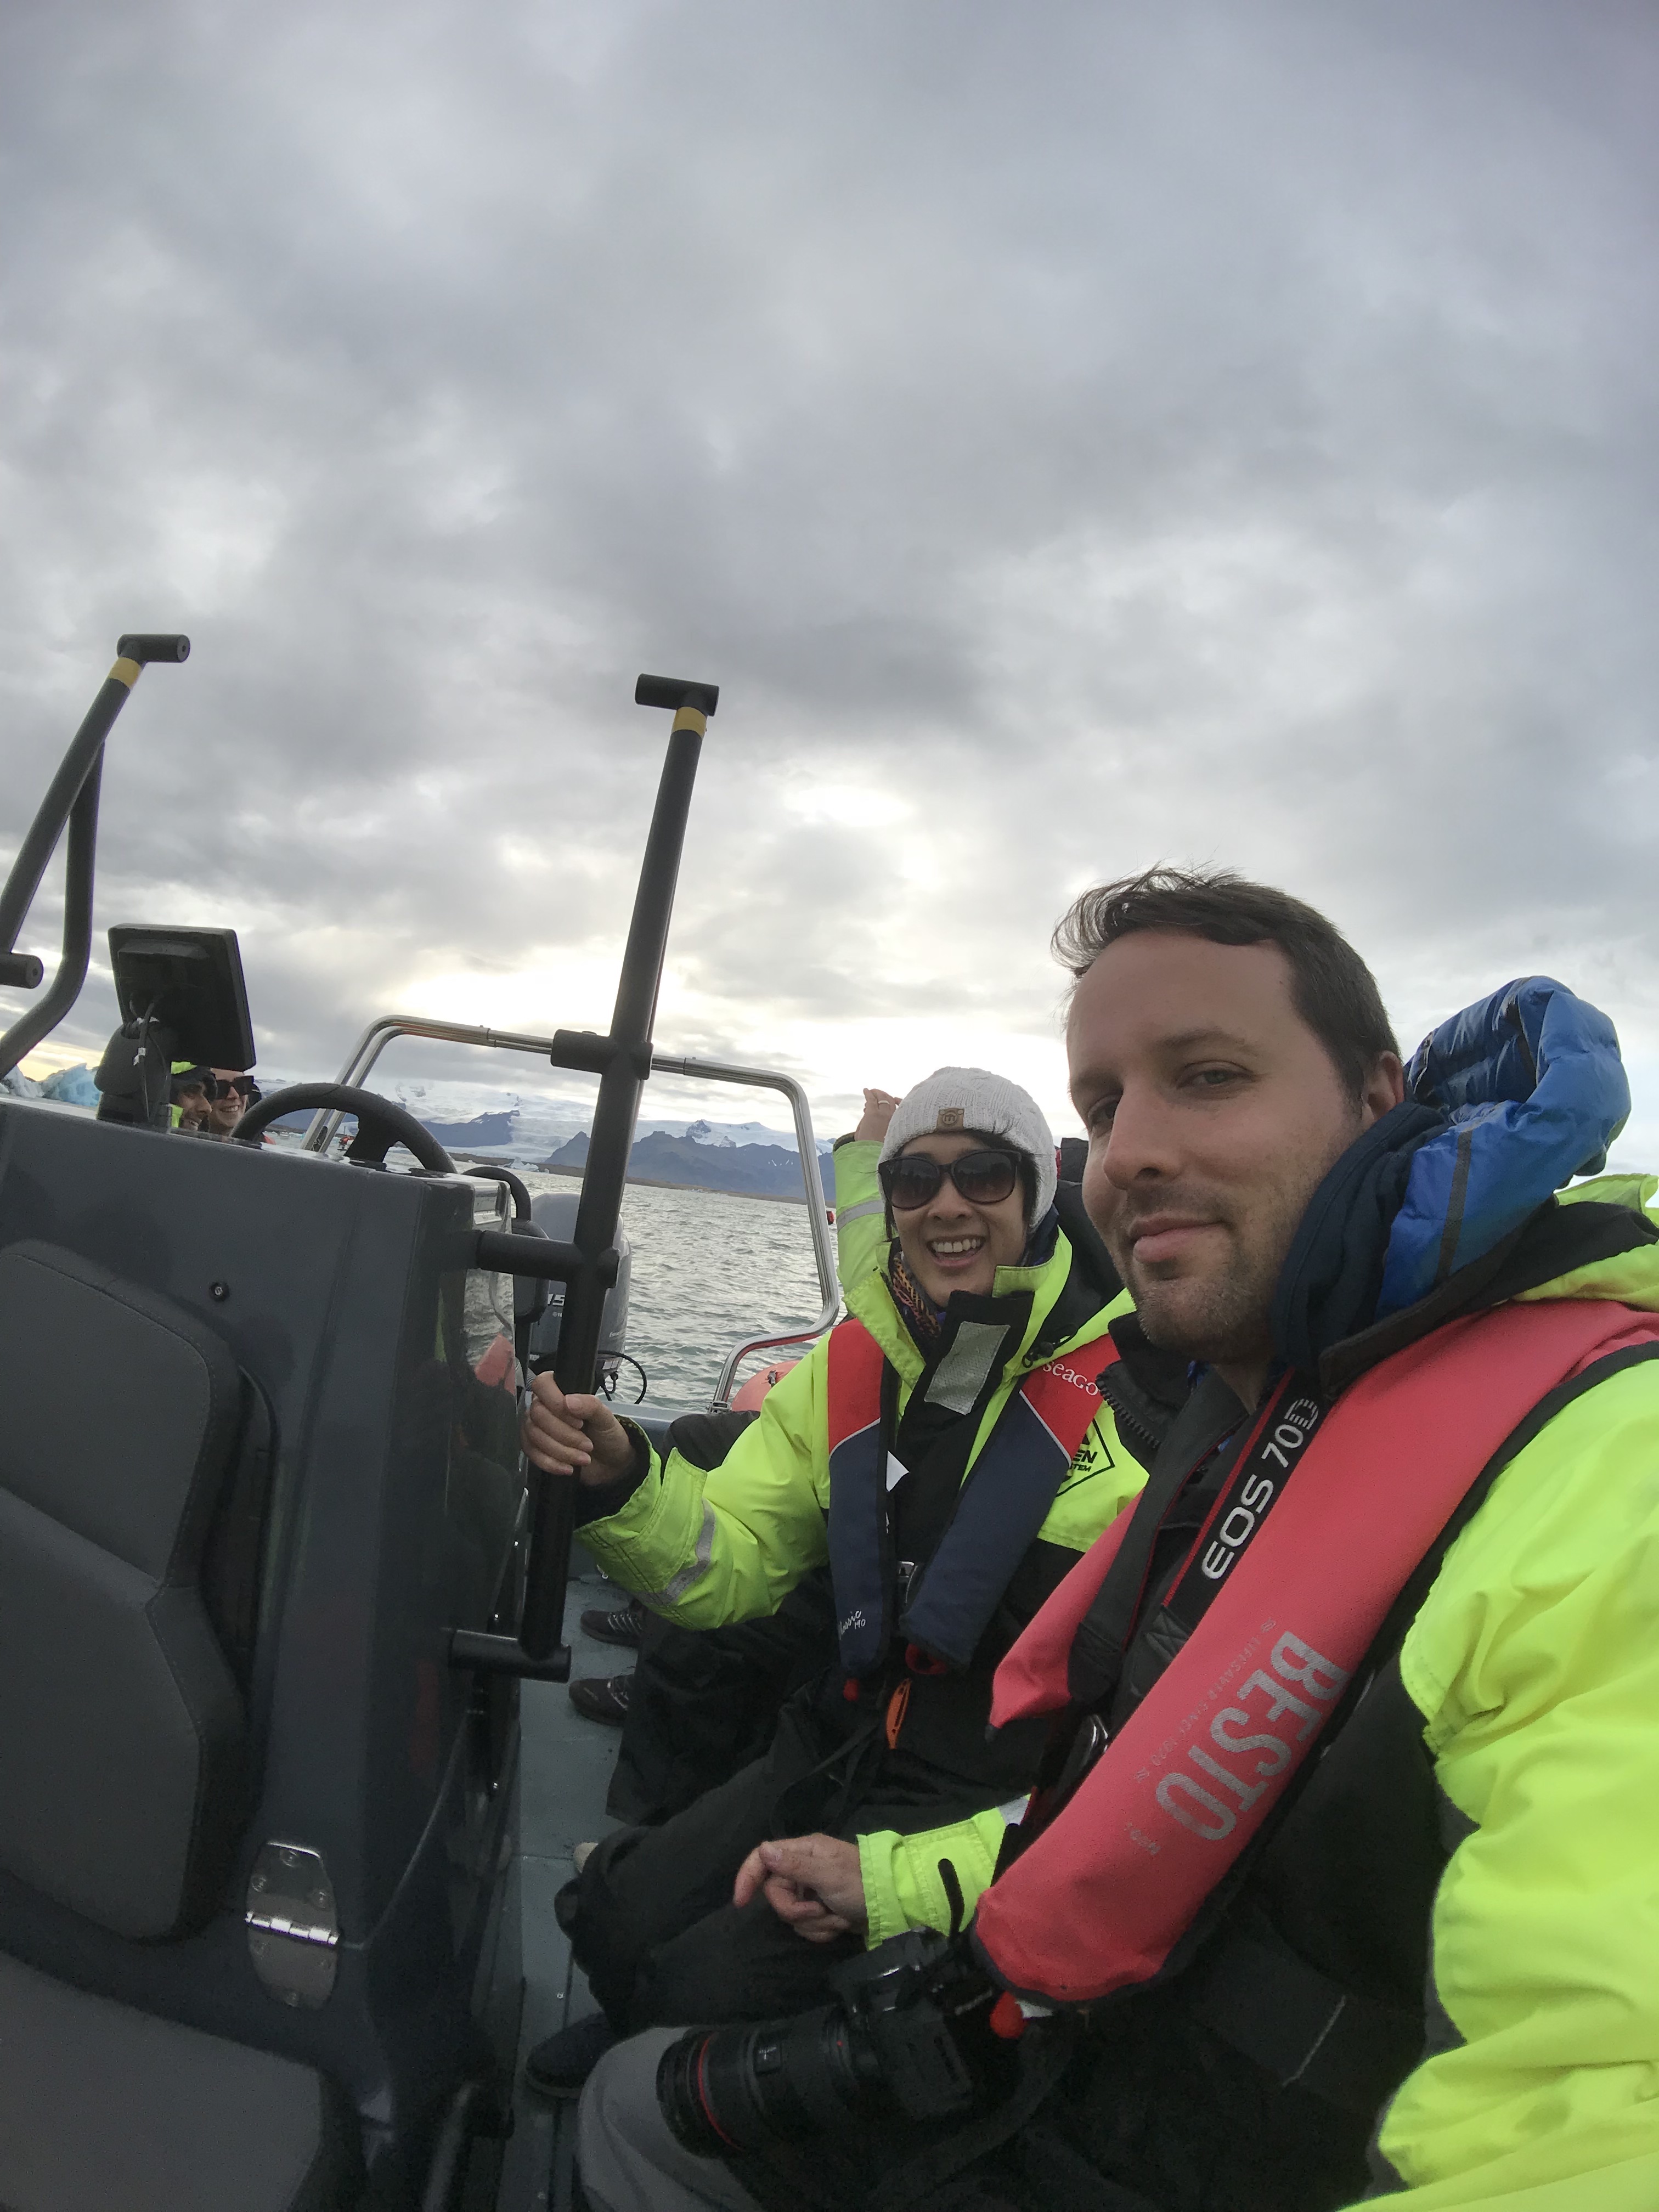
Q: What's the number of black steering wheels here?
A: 1